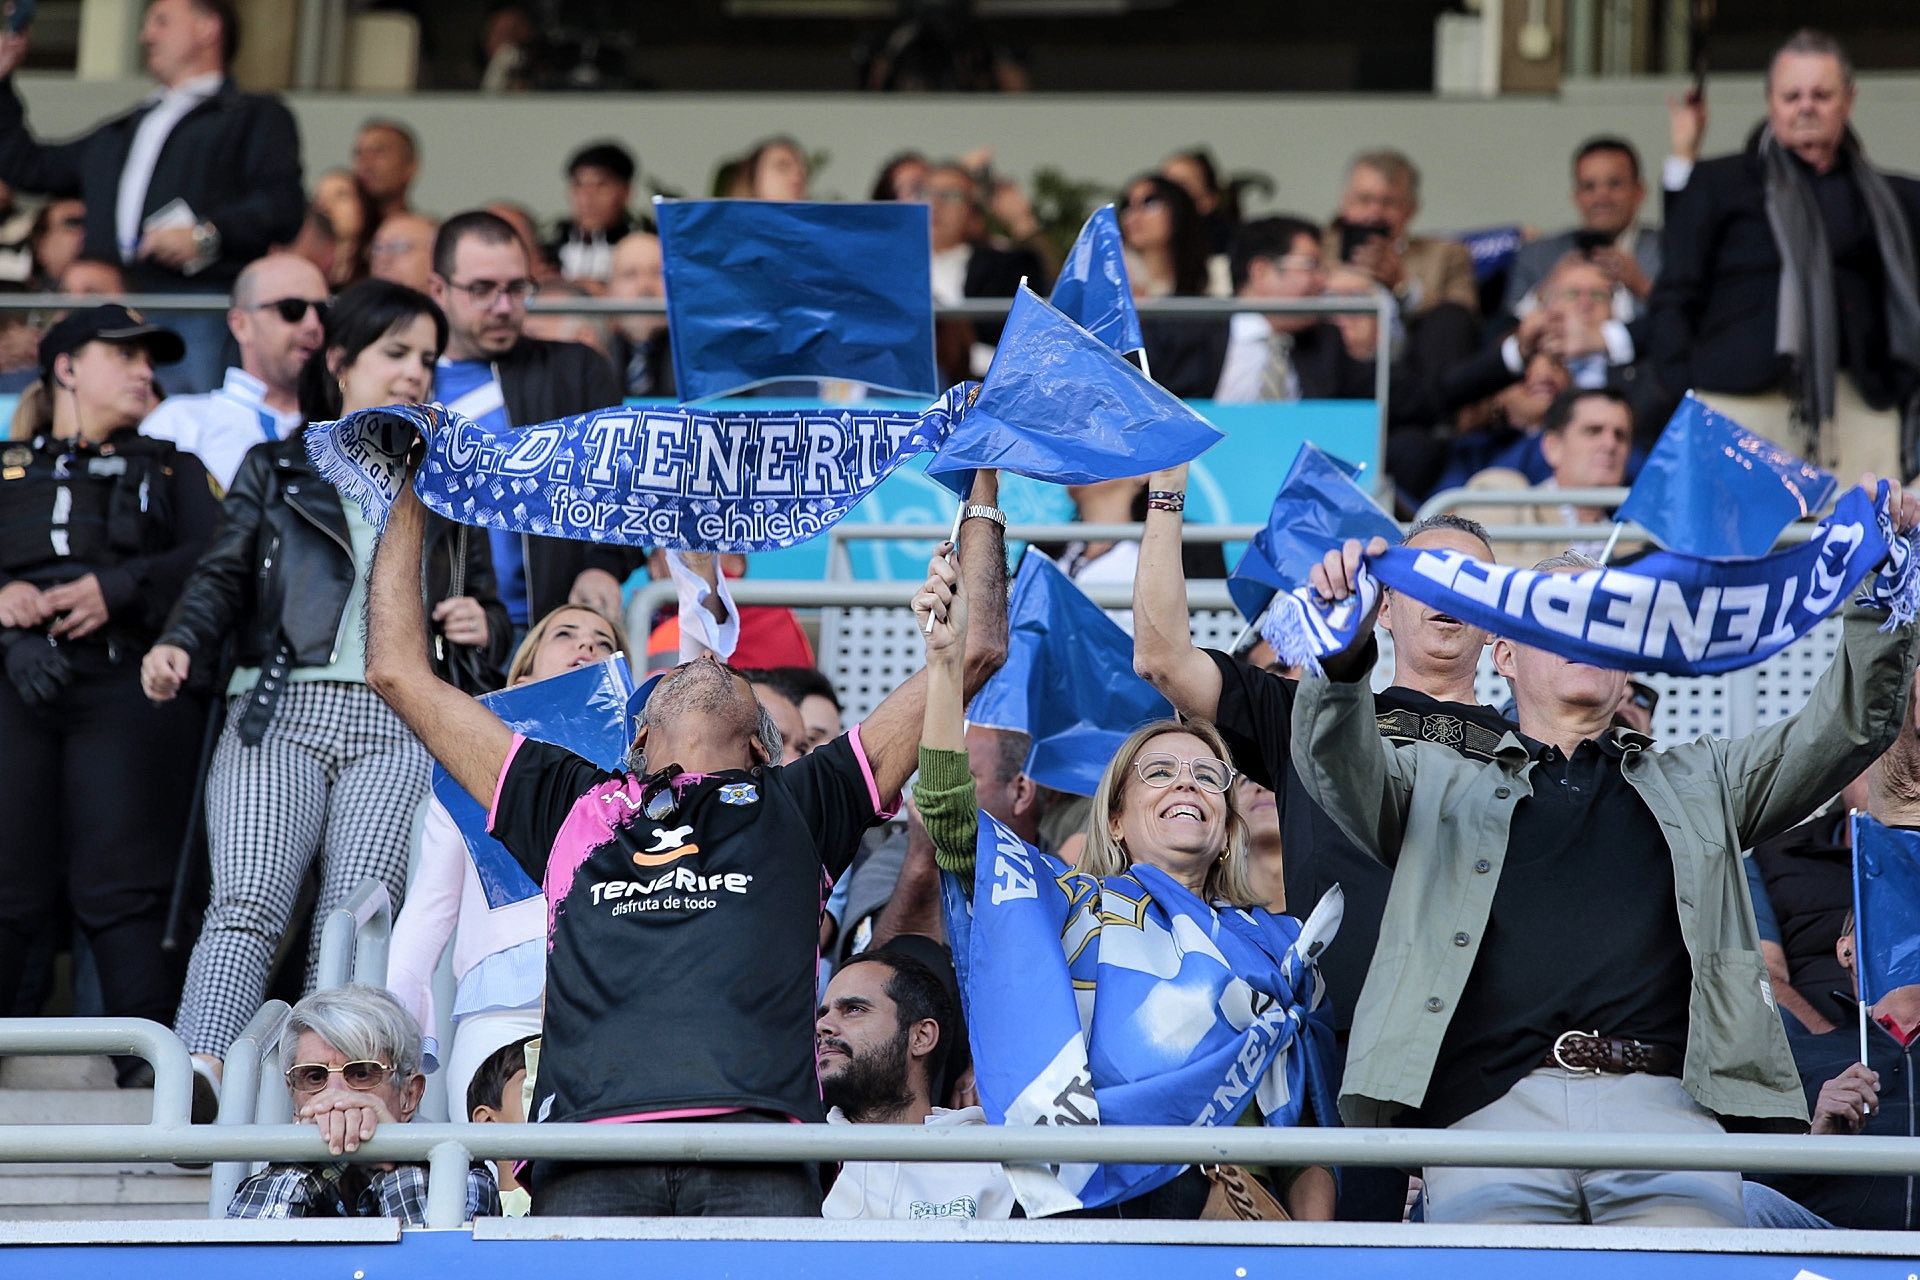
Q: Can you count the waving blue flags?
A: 8